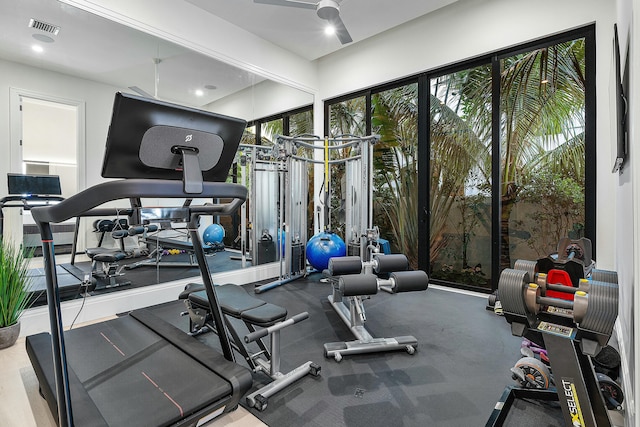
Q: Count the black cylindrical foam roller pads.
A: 4